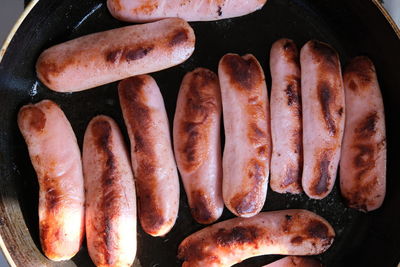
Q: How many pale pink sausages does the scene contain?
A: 12